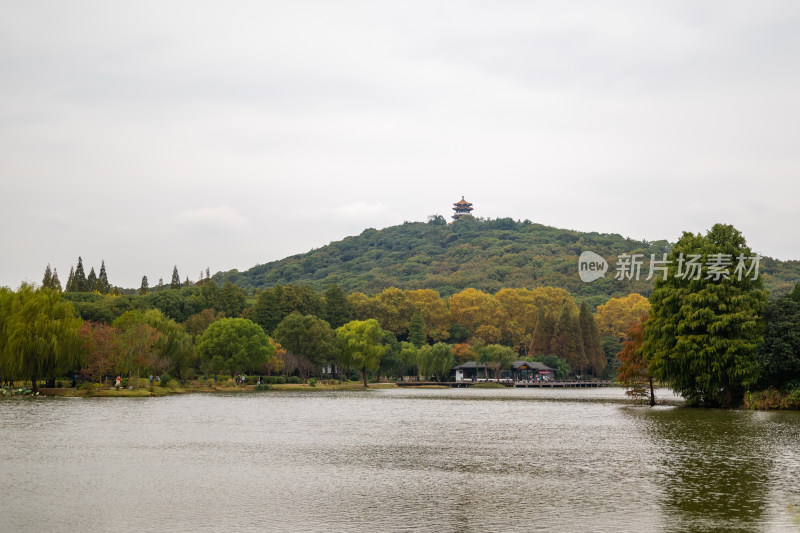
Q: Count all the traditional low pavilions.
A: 1